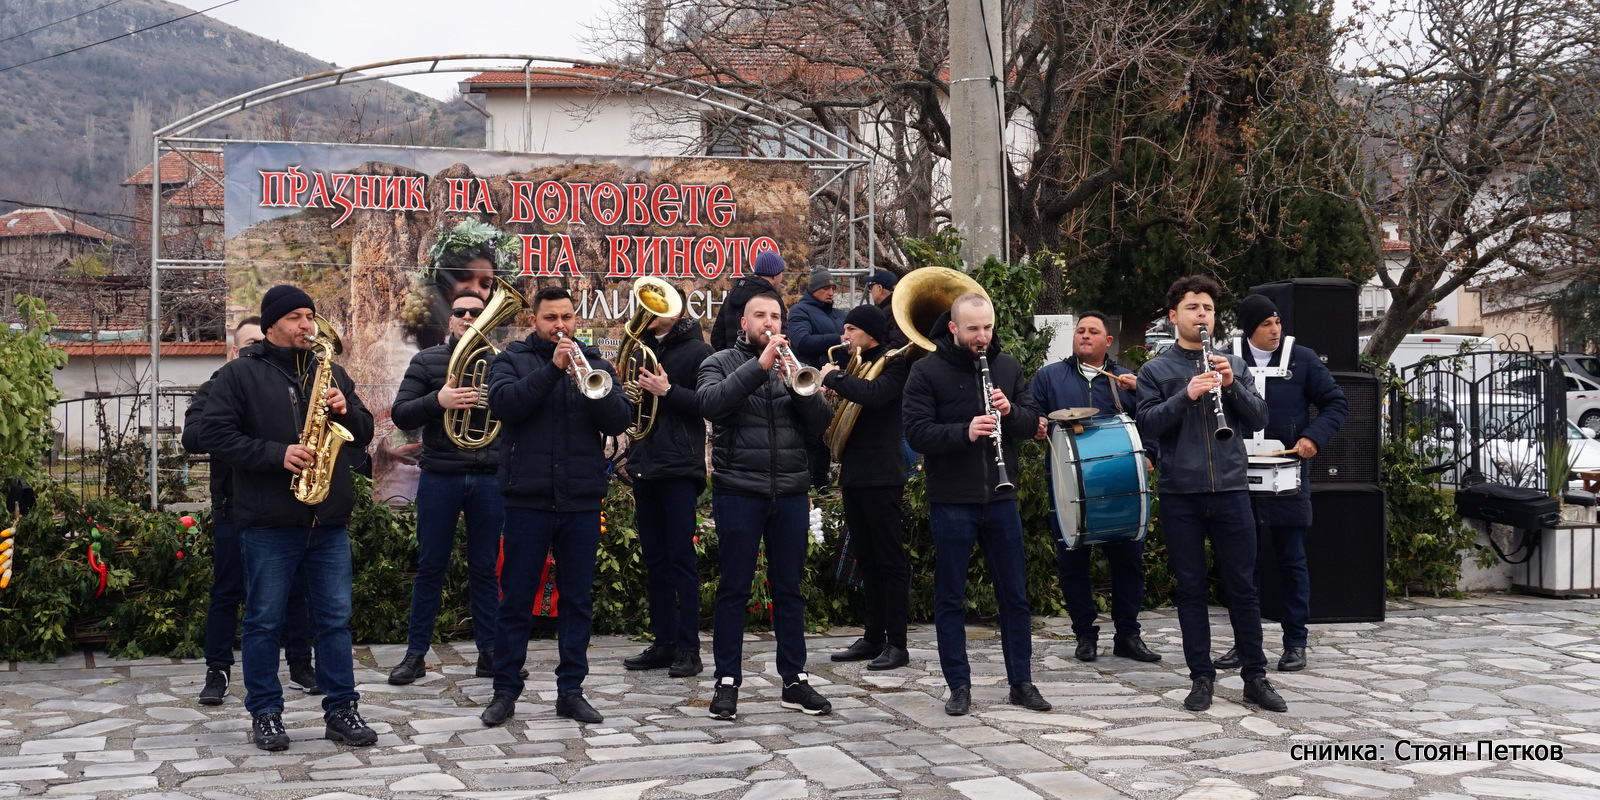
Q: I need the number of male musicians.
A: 11